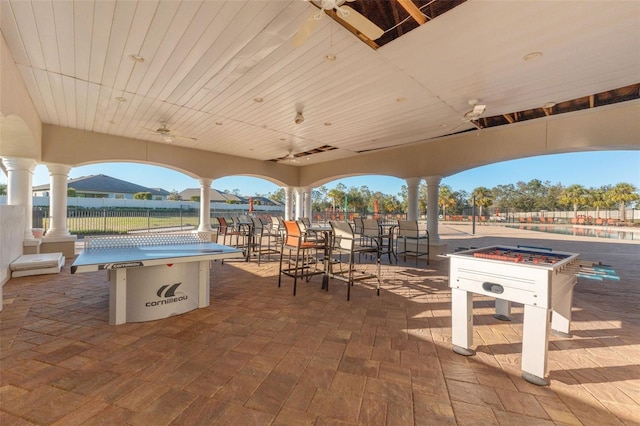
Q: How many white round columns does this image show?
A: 8